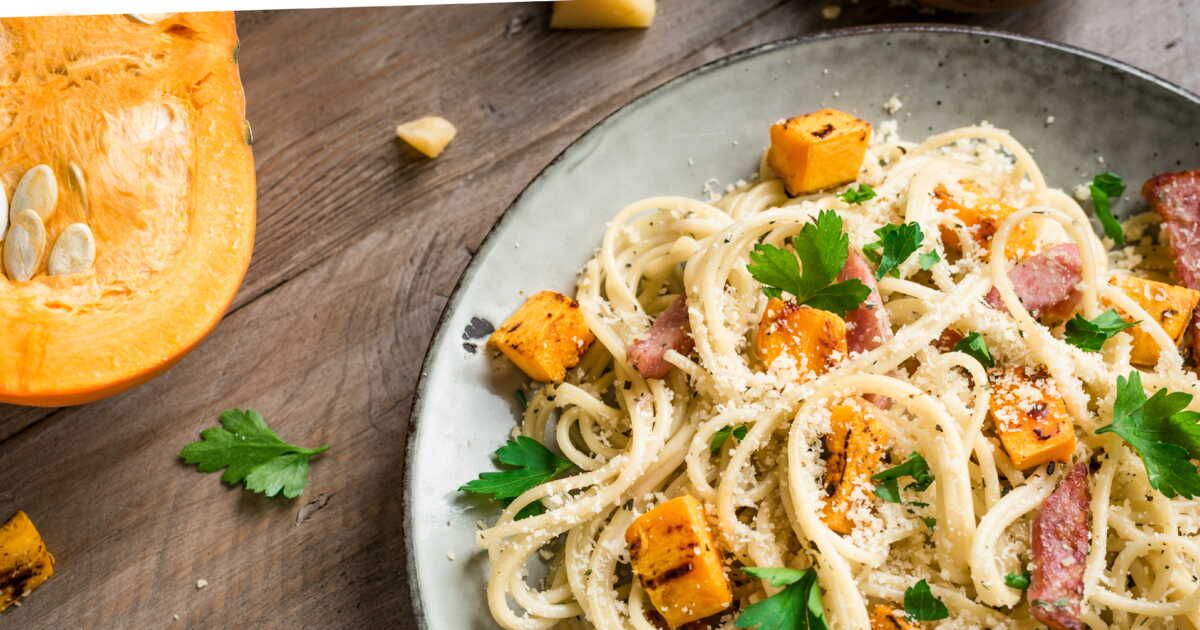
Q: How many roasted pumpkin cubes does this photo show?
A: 10